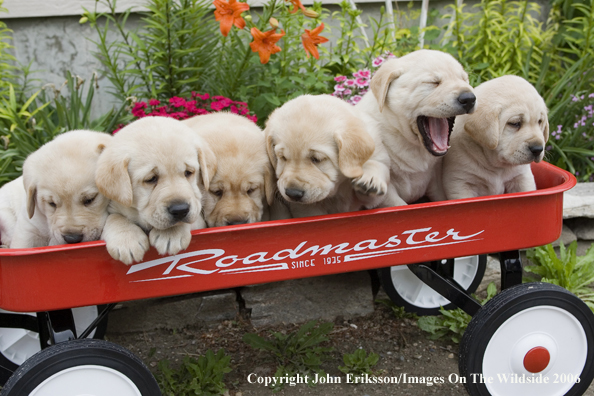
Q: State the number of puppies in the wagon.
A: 6